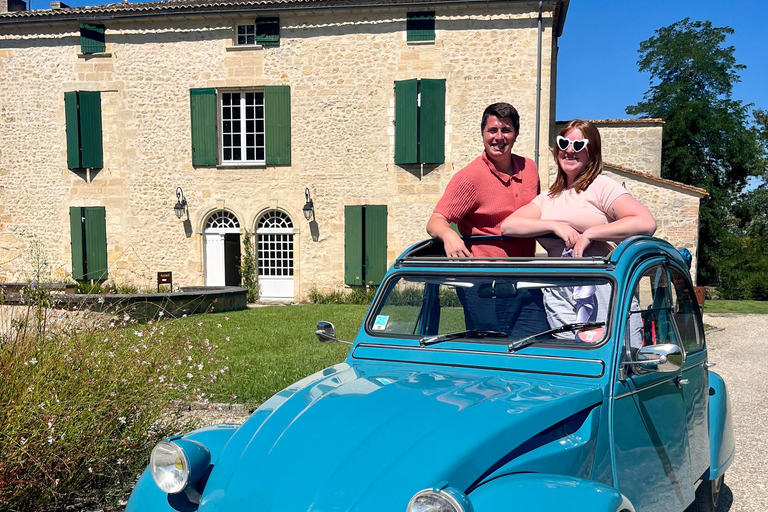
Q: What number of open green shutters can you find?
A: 3